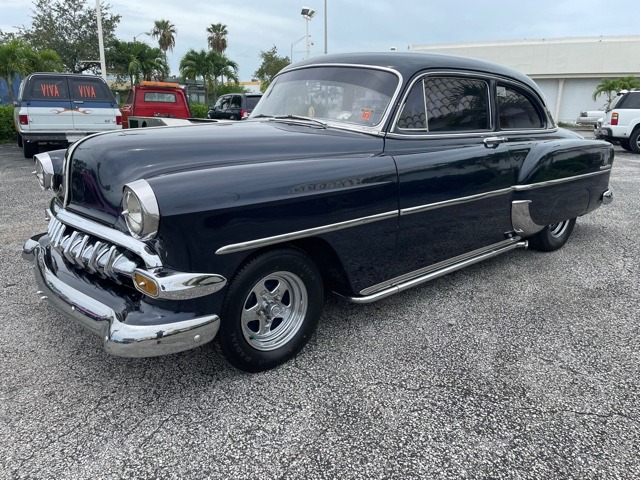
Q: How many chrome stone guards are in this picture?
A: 1